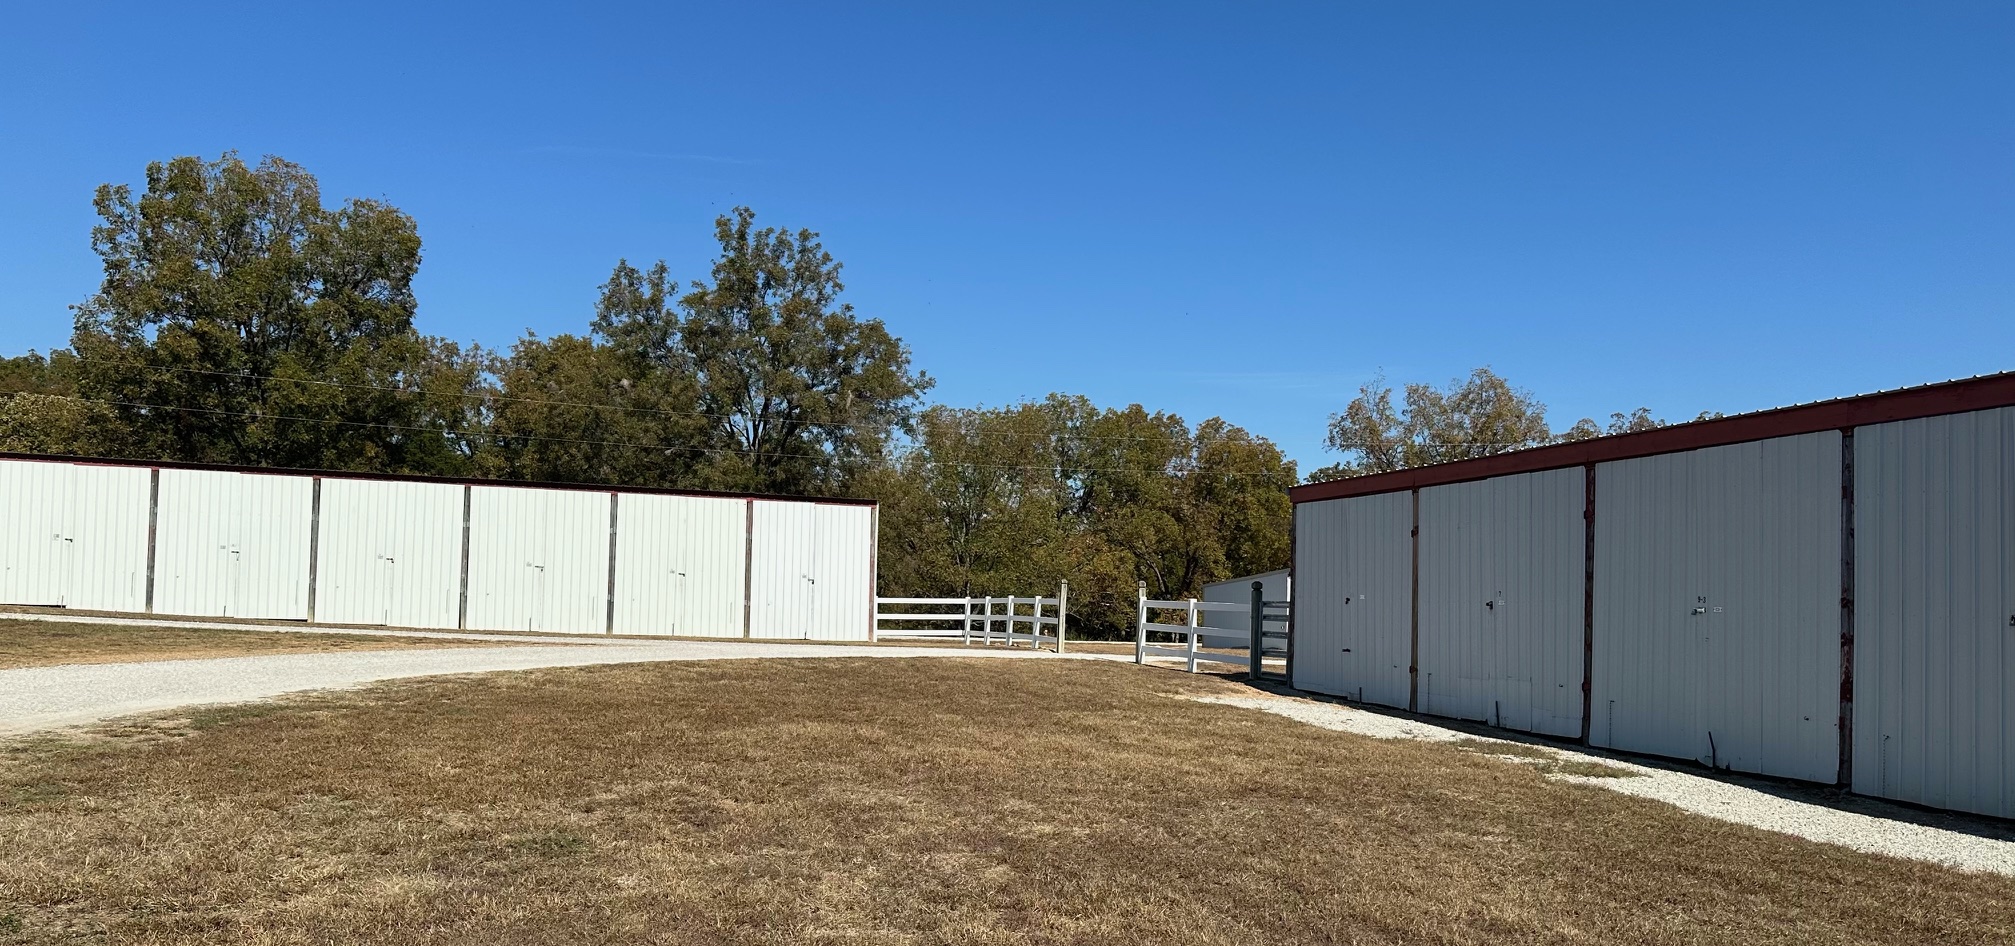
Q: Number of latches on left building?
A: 6